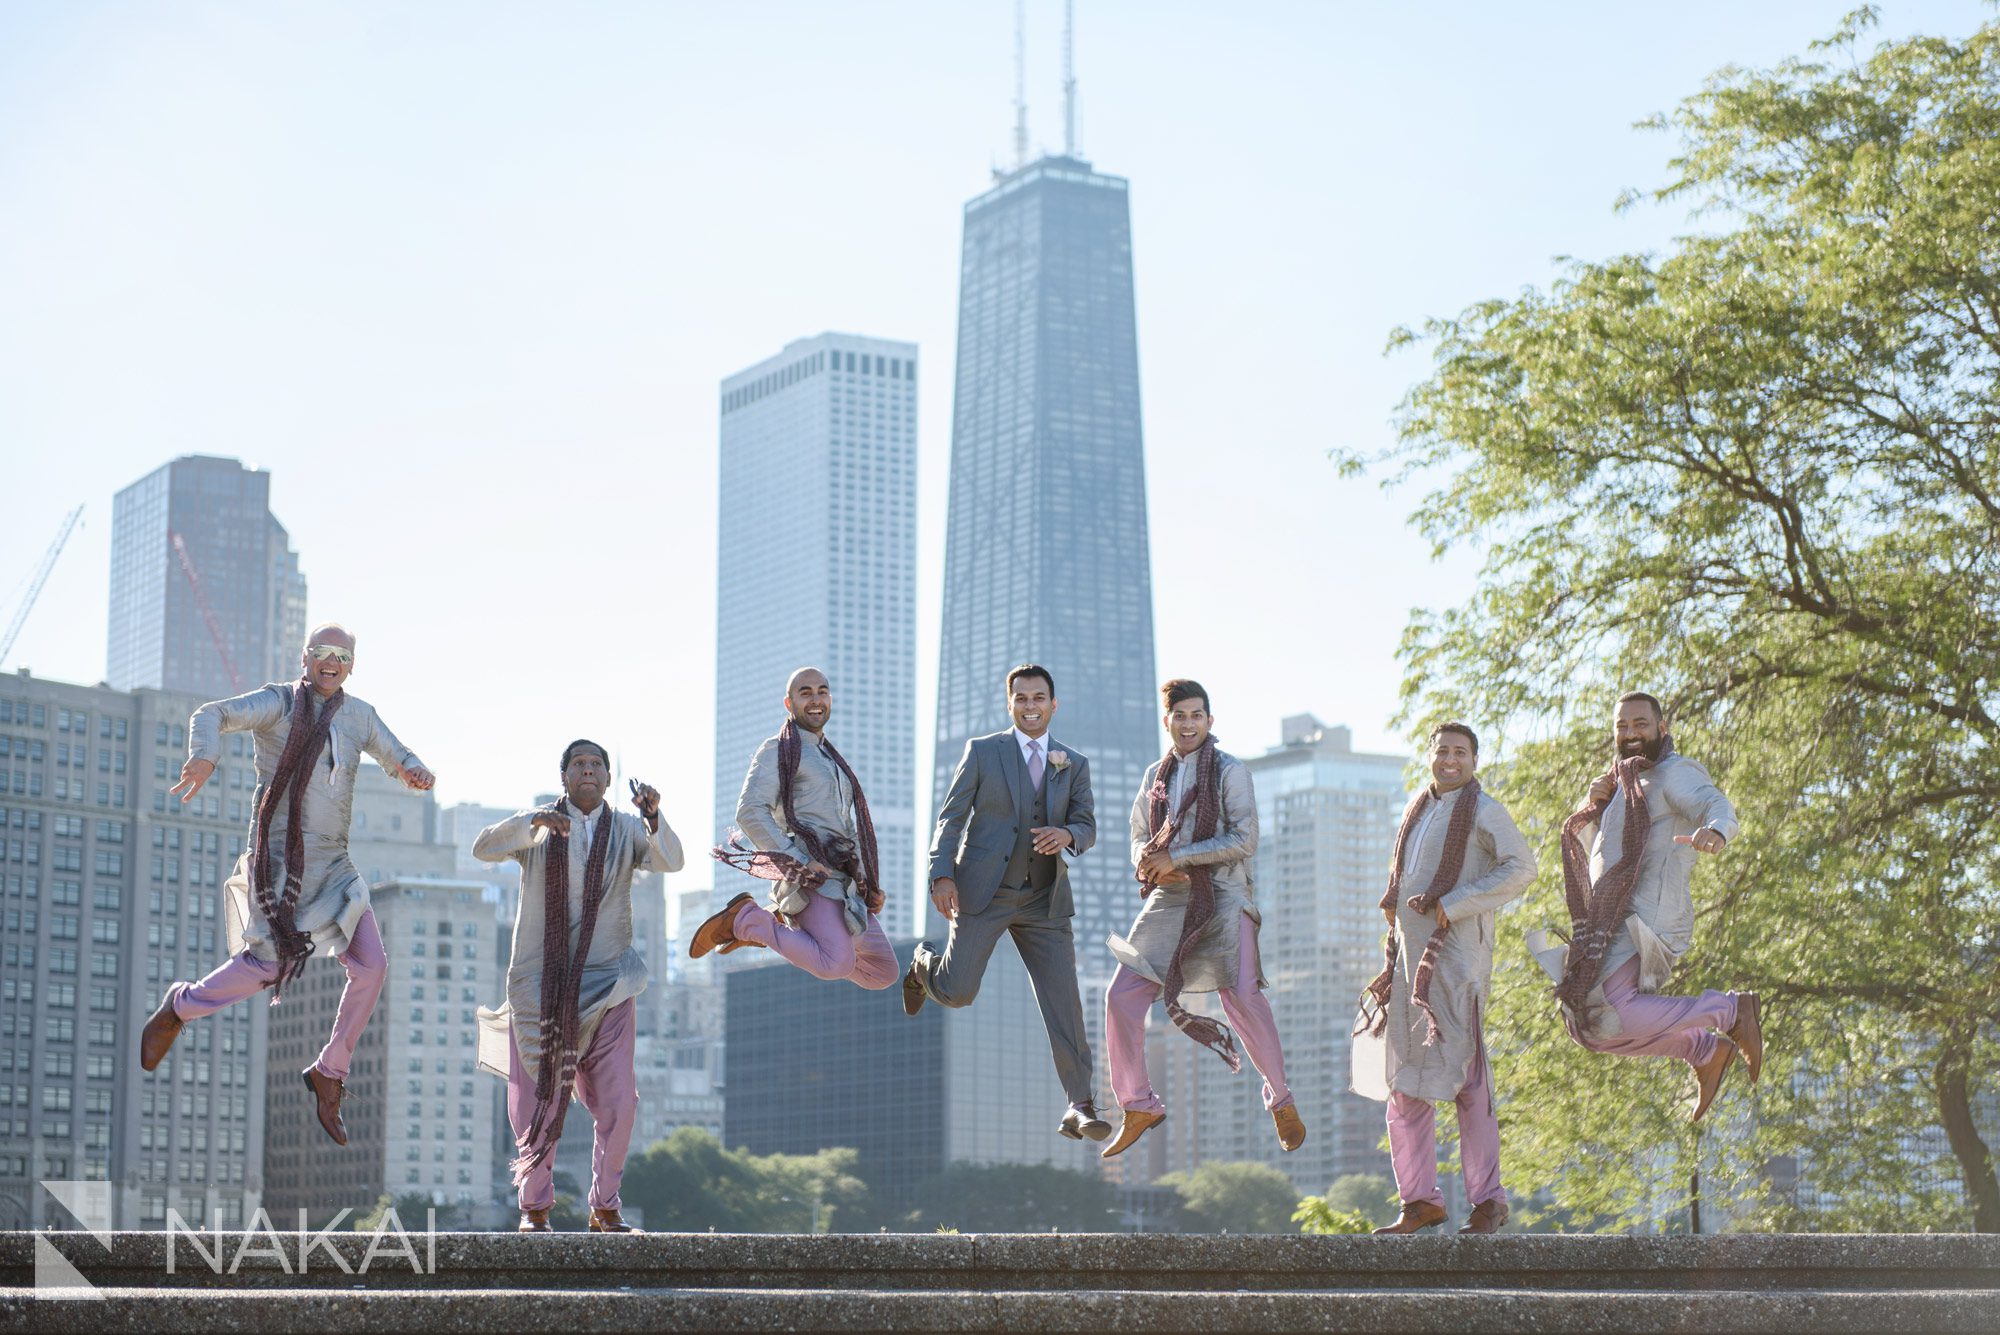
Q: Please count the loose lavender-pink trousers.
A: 6